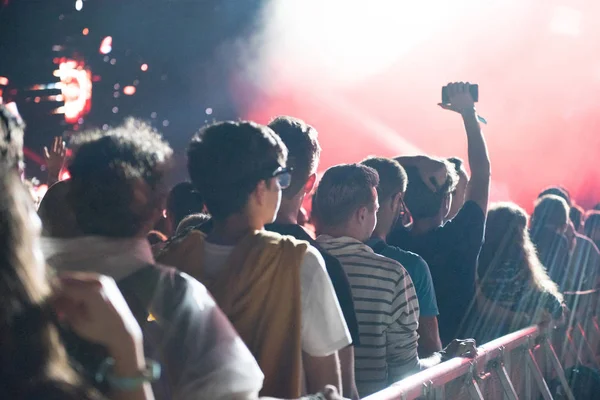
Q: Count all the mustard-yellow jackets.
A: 1